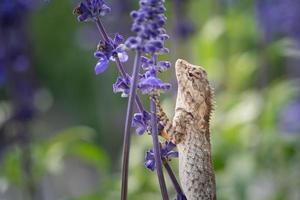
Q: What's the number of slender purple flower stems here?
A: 3